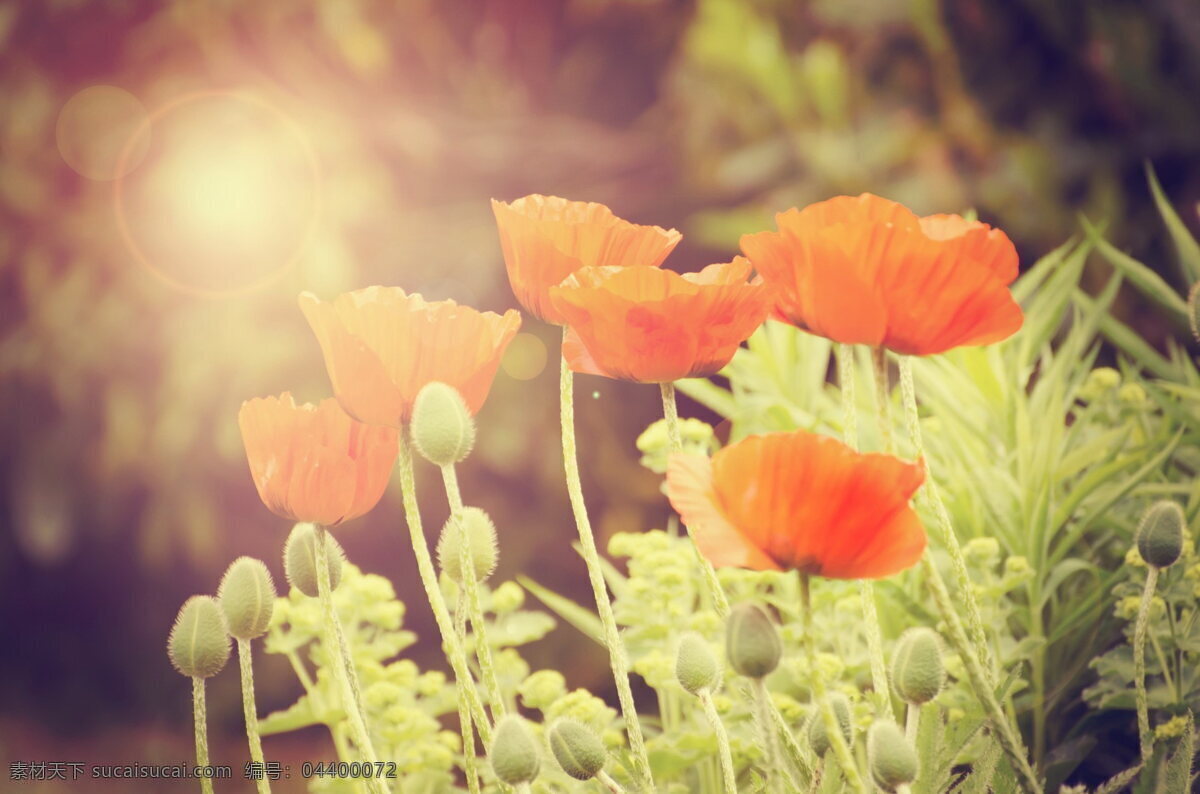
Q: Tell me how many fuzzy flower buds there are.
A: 13